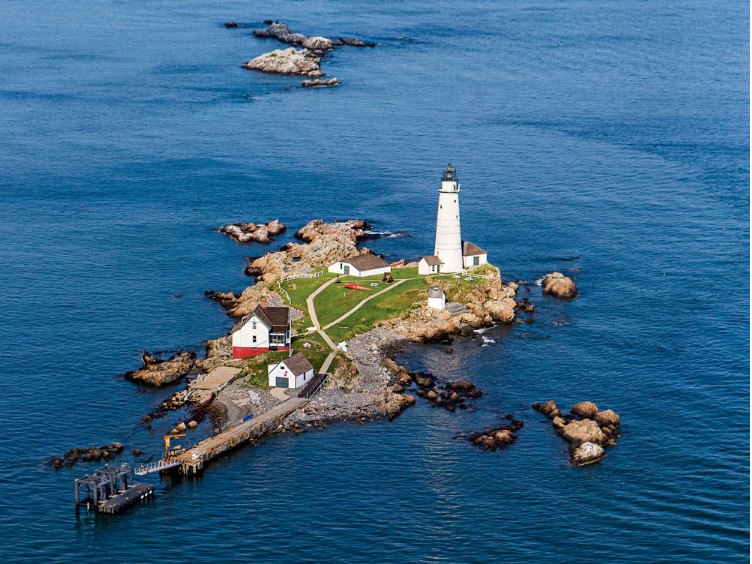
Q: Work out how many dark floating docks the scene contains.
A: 1